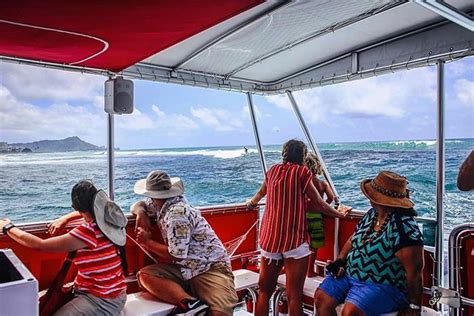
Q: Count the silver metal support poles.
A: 4